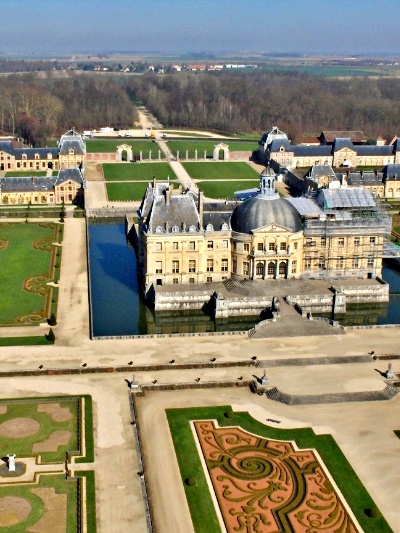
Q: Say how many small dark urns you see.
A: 12